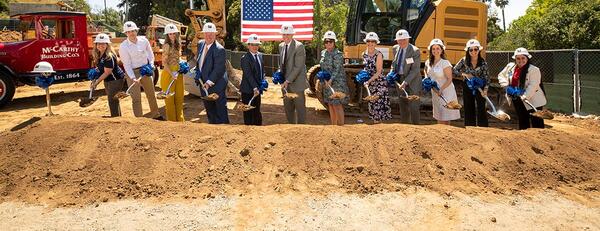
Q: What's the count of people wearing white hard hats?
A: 12